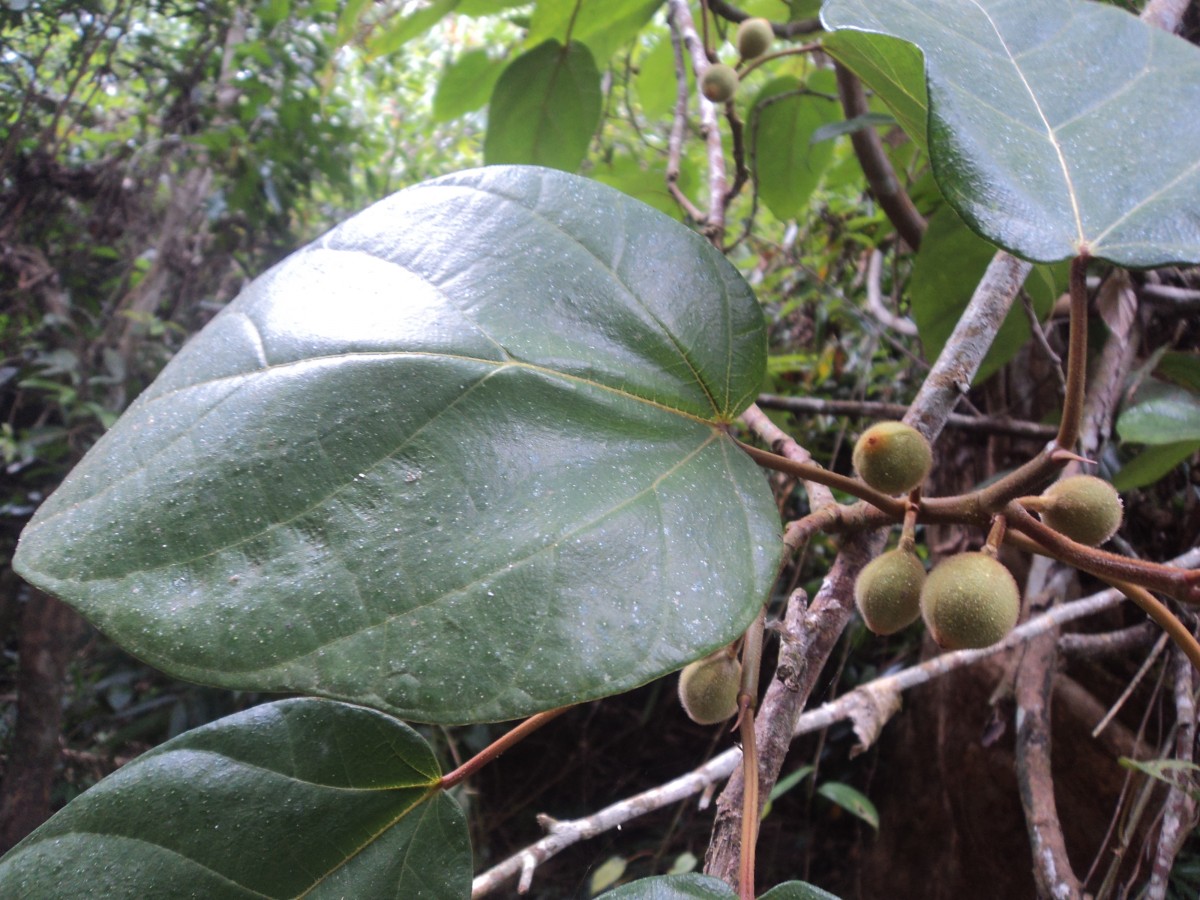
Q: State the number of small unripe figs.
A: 7